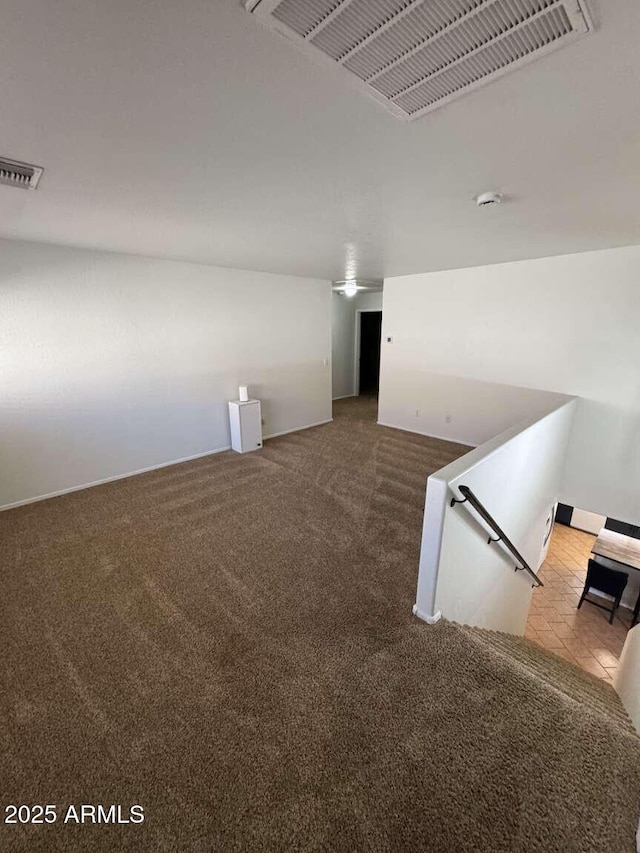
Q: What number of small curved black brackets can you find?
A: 4